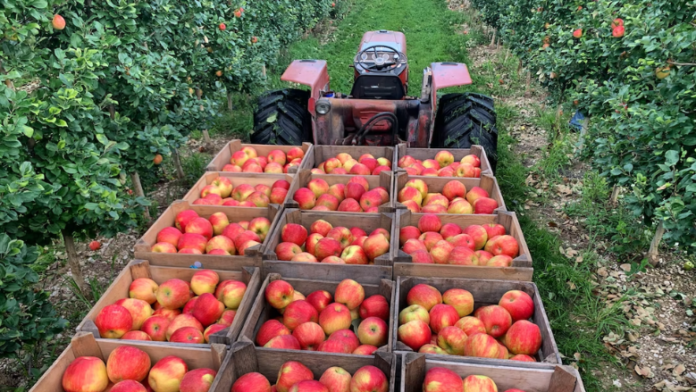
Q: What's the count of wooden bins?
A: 15